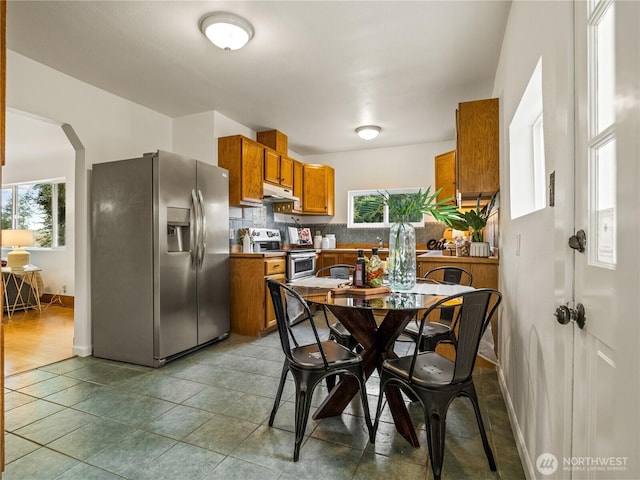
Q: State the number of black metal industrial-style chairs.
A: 4